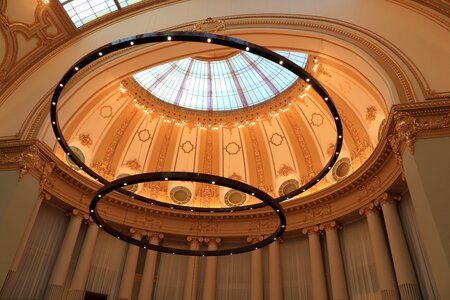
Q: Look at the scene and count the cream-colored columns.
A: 12